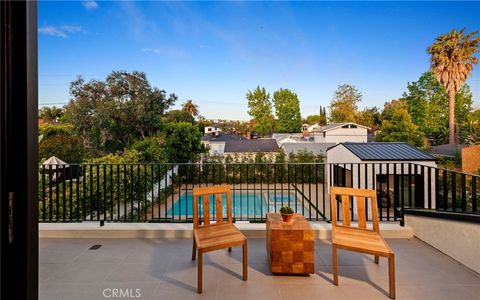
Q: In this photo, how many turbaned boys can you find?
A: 0